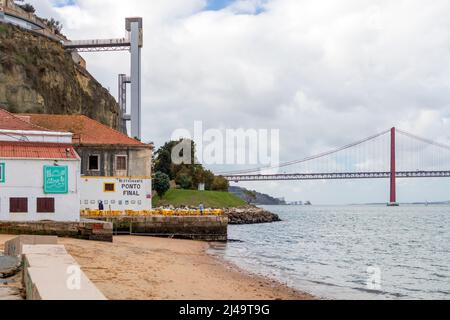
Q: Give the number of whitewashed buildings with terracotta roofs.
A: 2